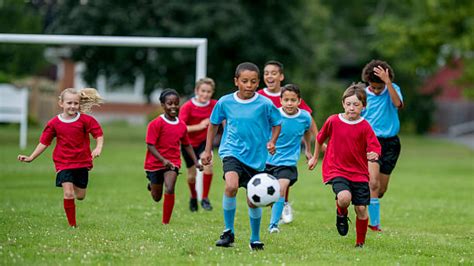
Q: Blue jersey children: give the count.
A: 3